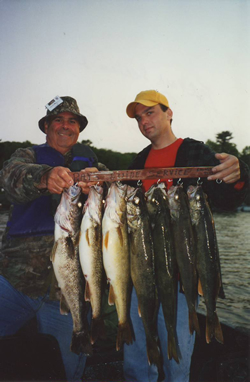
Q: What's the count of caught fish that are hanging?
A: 7